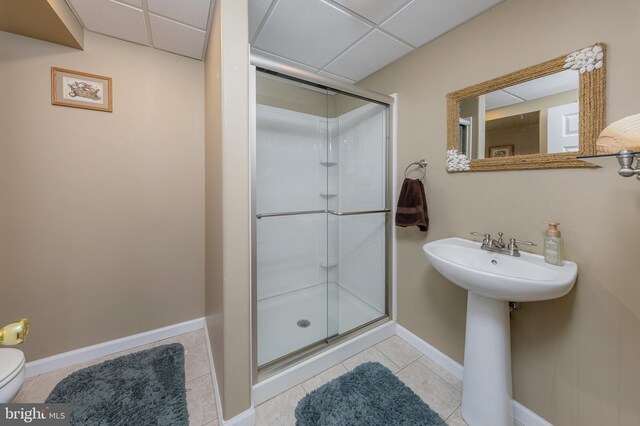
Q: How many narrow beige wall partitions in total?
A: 1